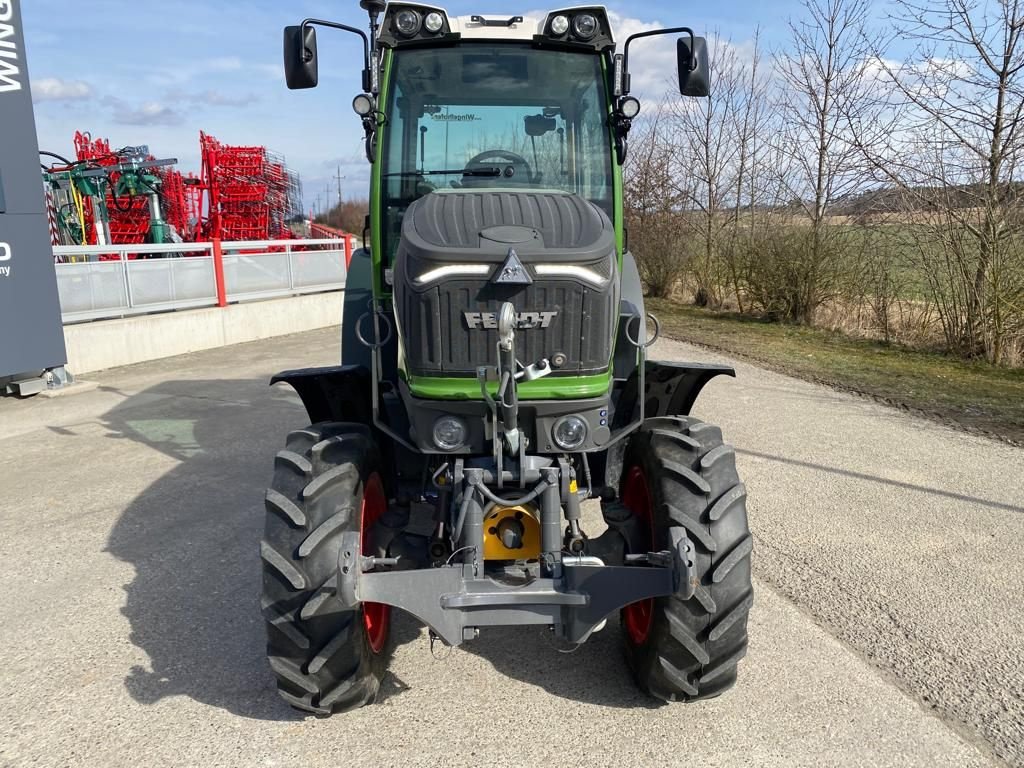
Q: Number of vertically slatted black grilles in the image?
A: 1